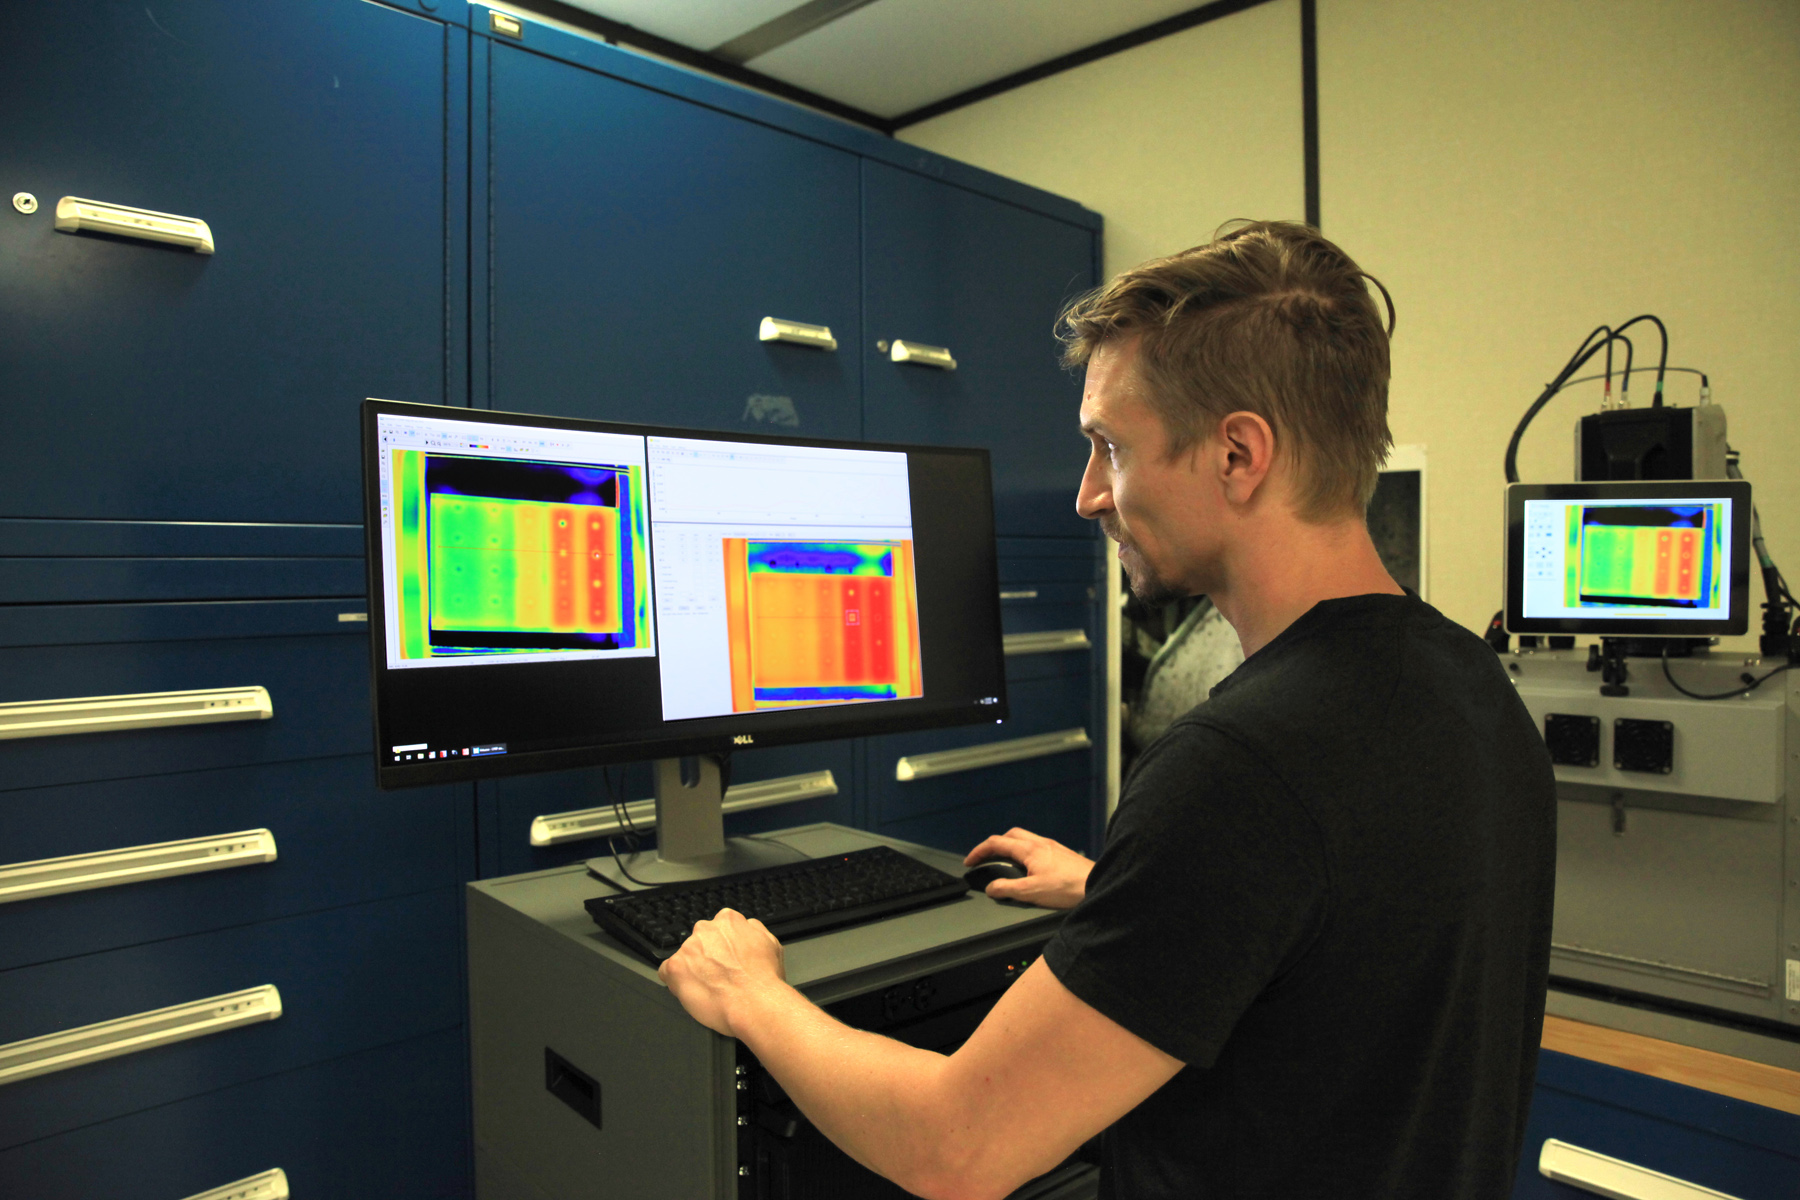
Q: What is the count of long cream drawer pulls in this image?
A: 8